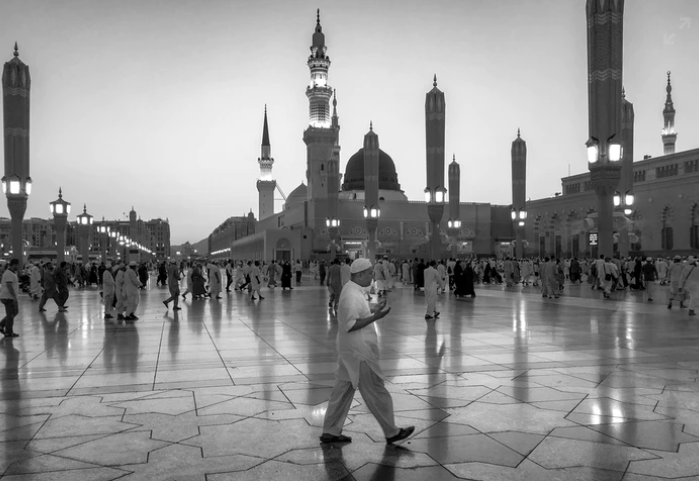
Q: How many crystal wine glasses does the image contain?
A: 0